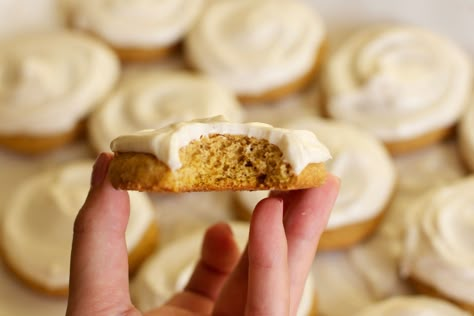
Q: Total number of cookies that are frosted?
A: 12